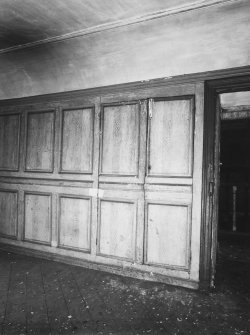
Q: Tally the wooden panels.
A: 10